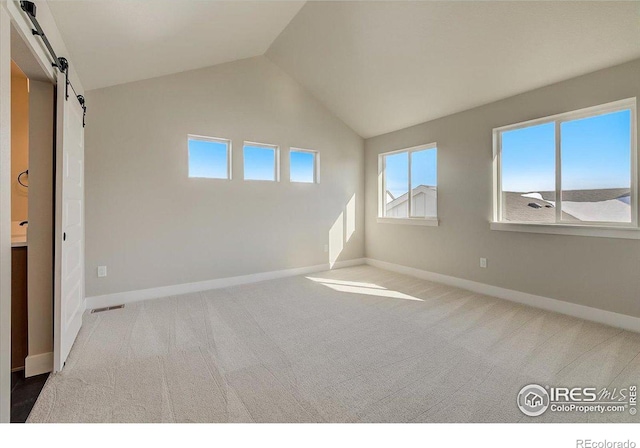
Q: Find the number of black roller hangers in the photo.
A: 2